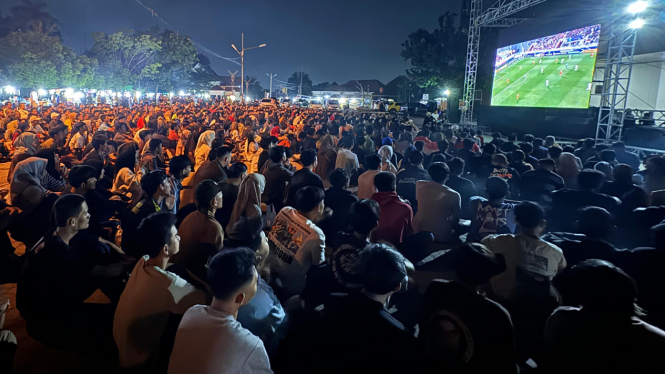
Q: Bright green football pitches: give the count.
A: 1